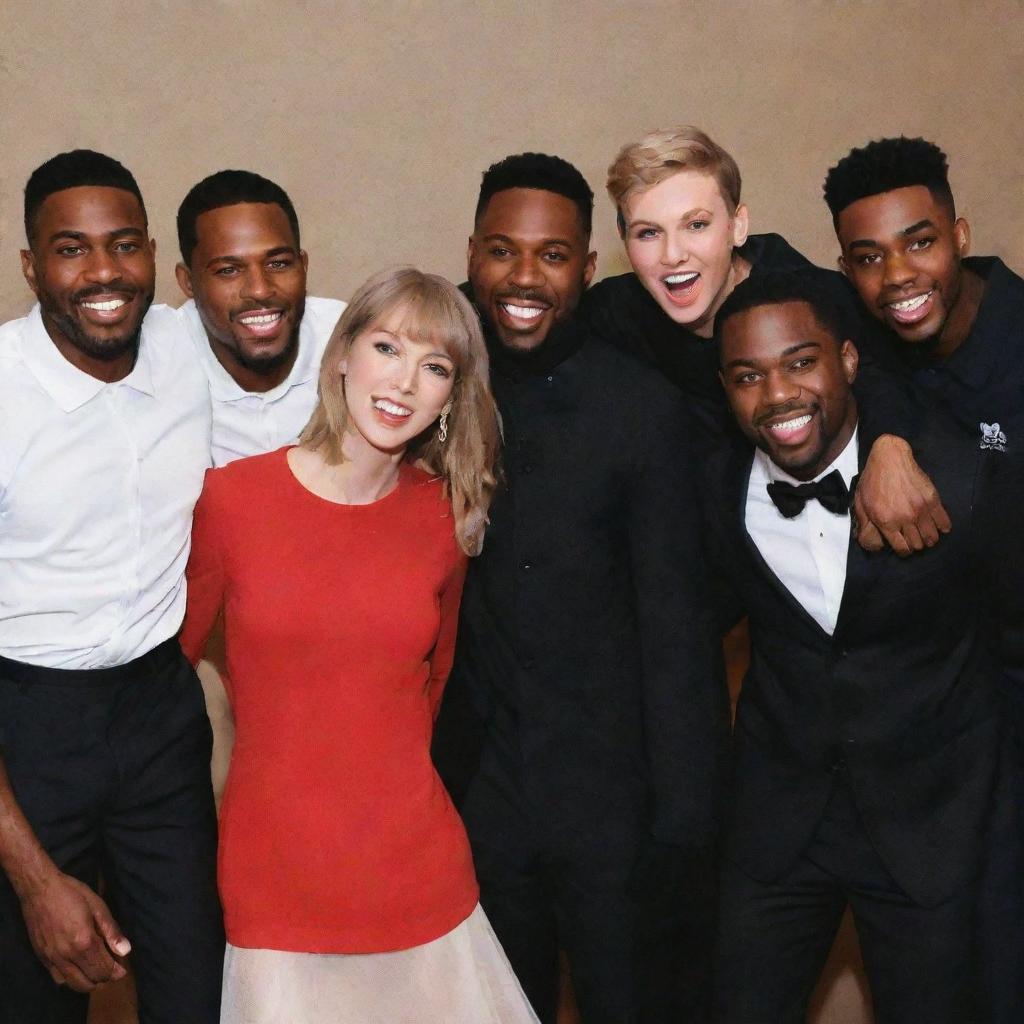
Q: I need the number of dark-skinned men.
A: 5